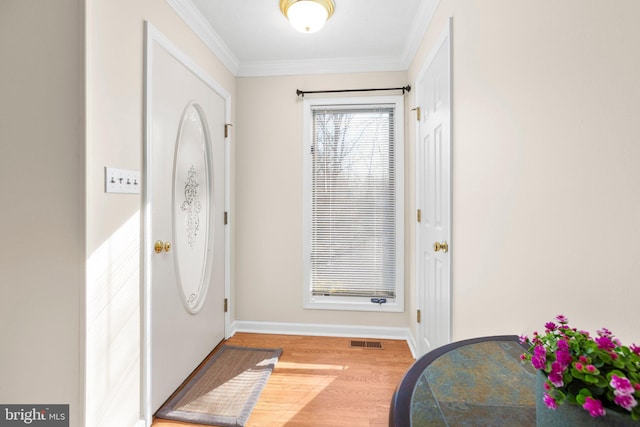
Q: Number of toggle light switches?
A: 4